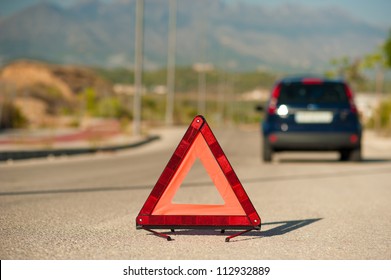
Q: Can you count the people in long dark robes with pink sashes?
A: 0